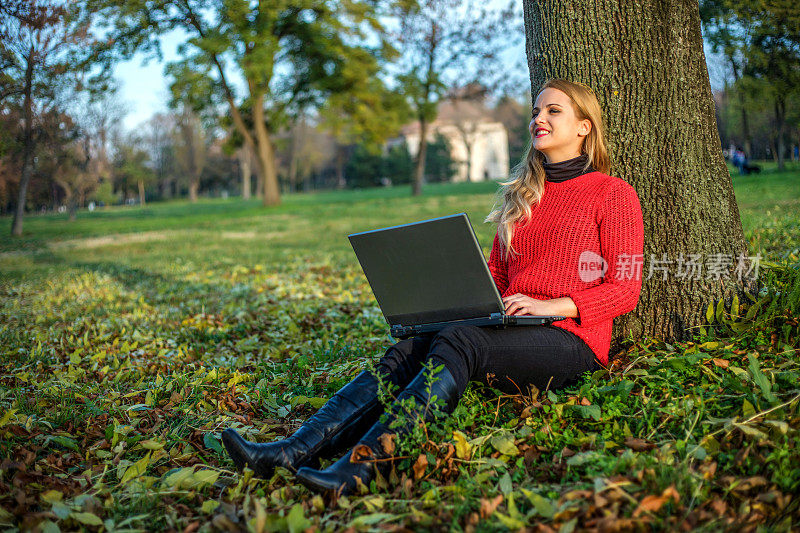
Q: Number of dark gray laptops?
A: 1